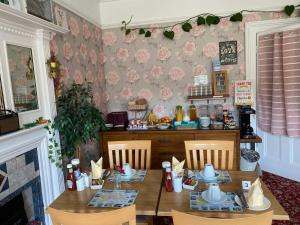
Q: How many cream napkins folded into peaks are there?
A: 3